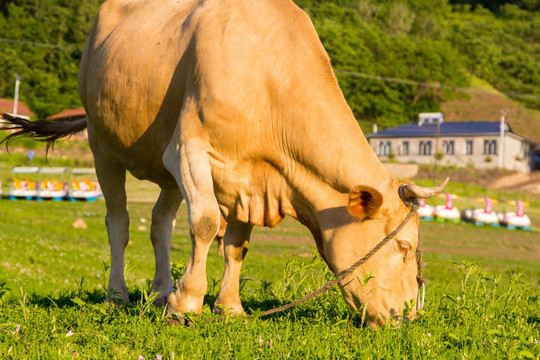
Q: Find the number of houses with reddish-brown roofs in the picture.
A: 2